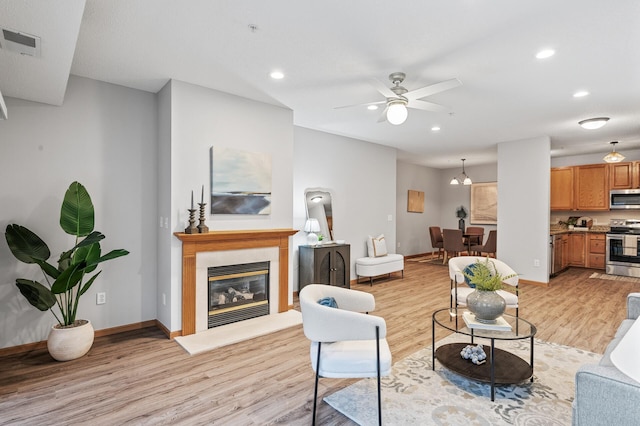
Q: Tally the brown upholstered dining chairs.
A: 4